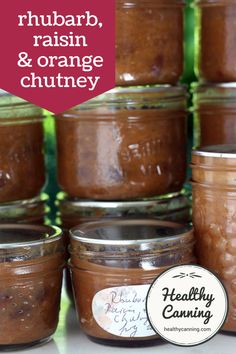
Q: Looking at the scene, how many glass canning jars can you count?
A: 10